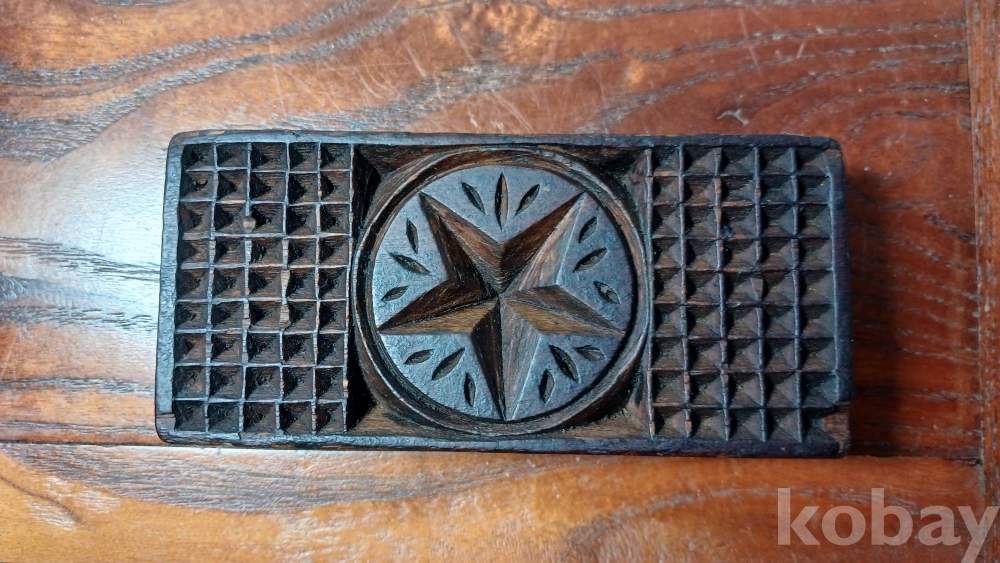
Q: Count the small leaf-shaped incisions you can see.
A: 15